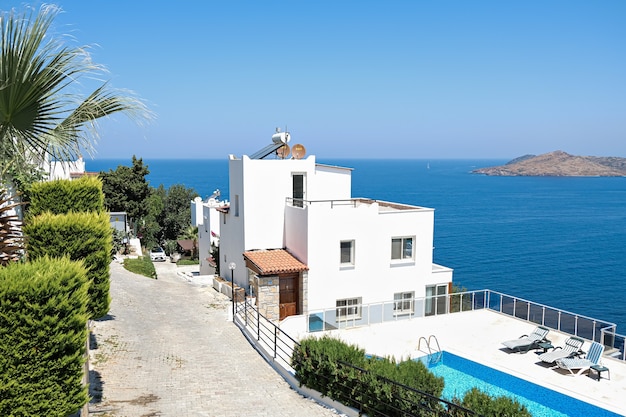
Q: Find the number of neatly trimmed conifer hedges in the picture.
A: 3